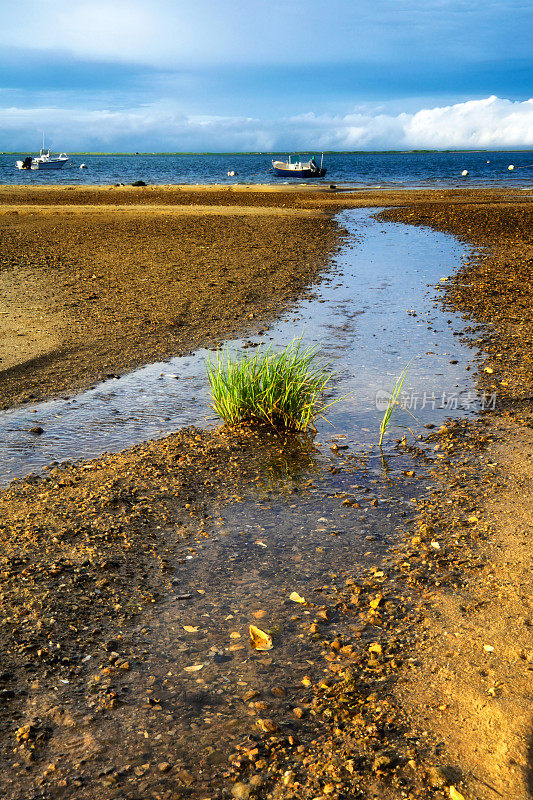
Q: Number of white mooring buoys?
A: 5